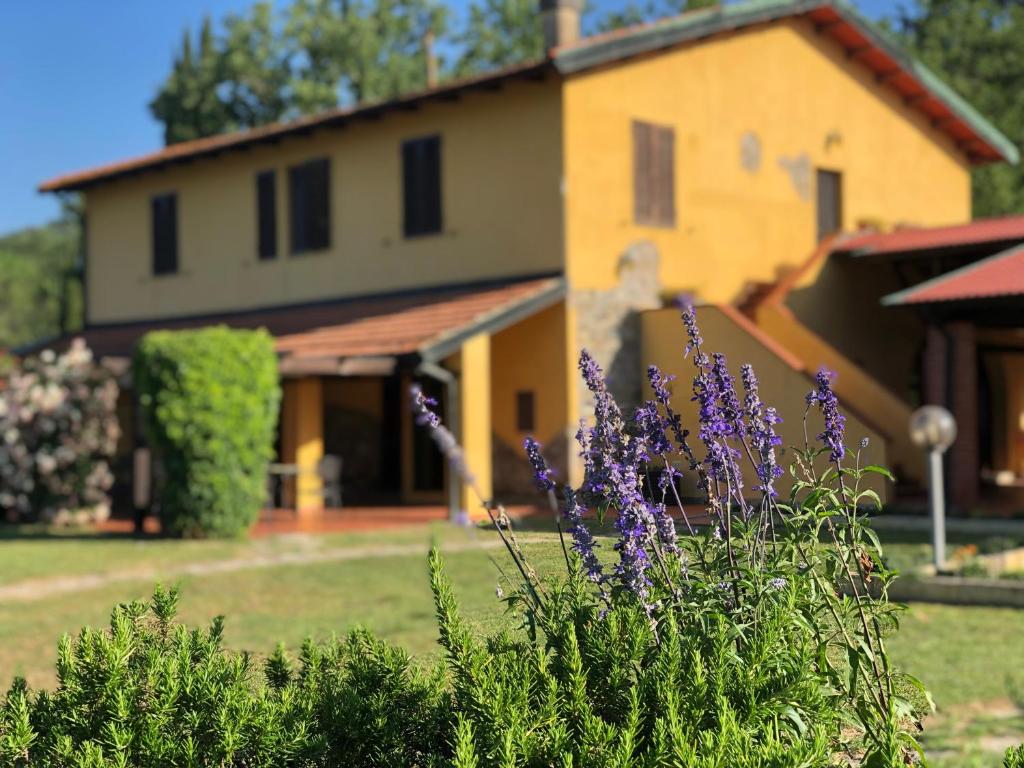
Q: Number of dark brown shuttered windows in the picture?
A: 5